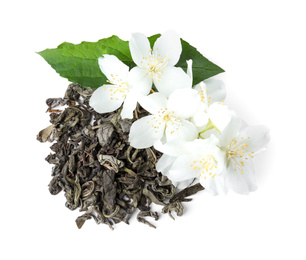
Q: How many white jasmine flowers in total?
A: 6